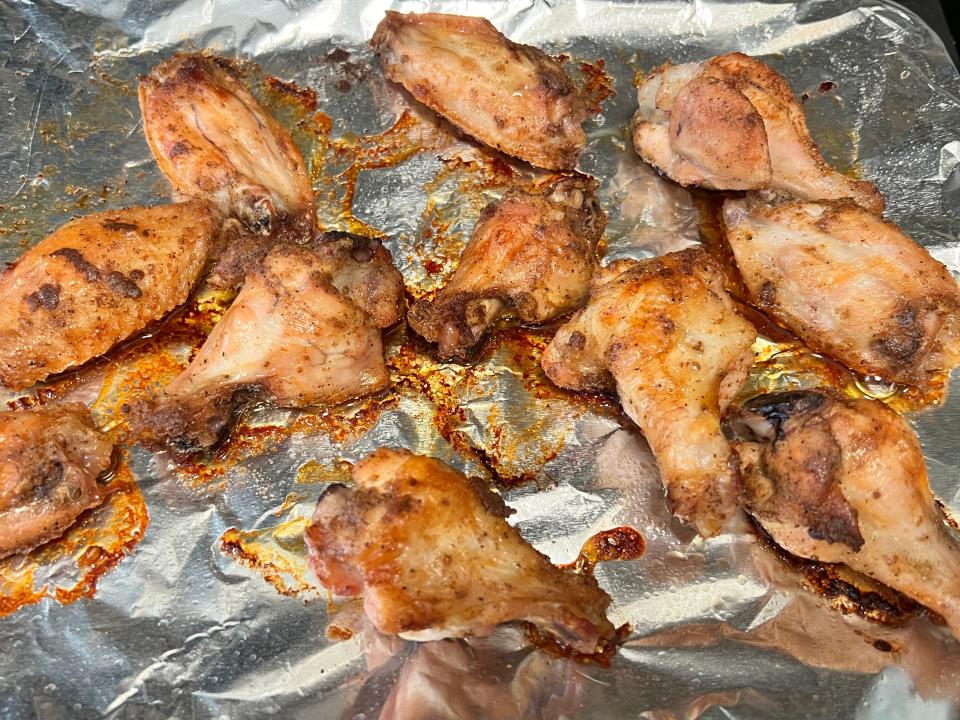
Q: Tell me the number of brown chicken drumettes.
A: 6